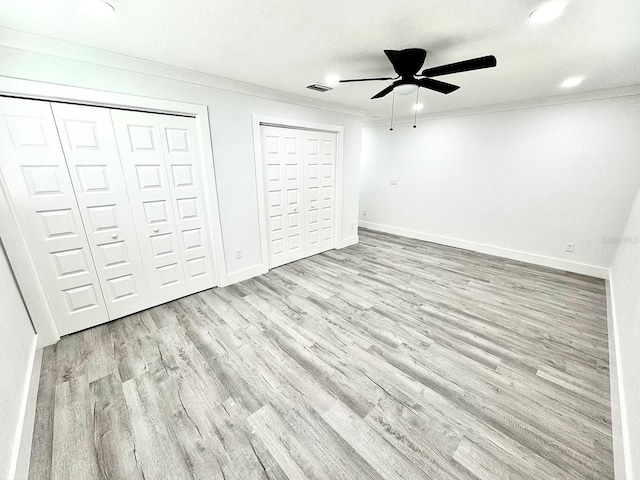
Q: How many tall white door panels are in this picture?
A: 8